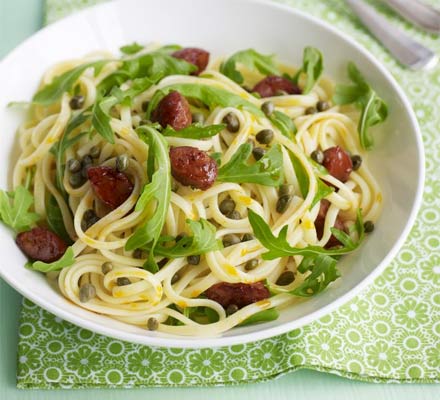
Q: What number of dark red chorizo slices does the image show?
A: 9